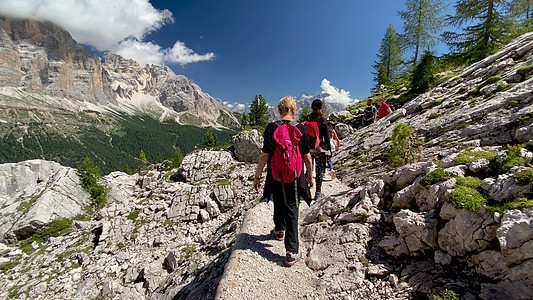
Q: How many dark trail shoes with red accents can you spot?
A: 2